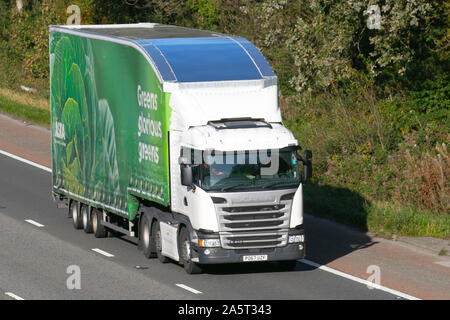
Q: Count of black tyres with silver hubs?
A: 6